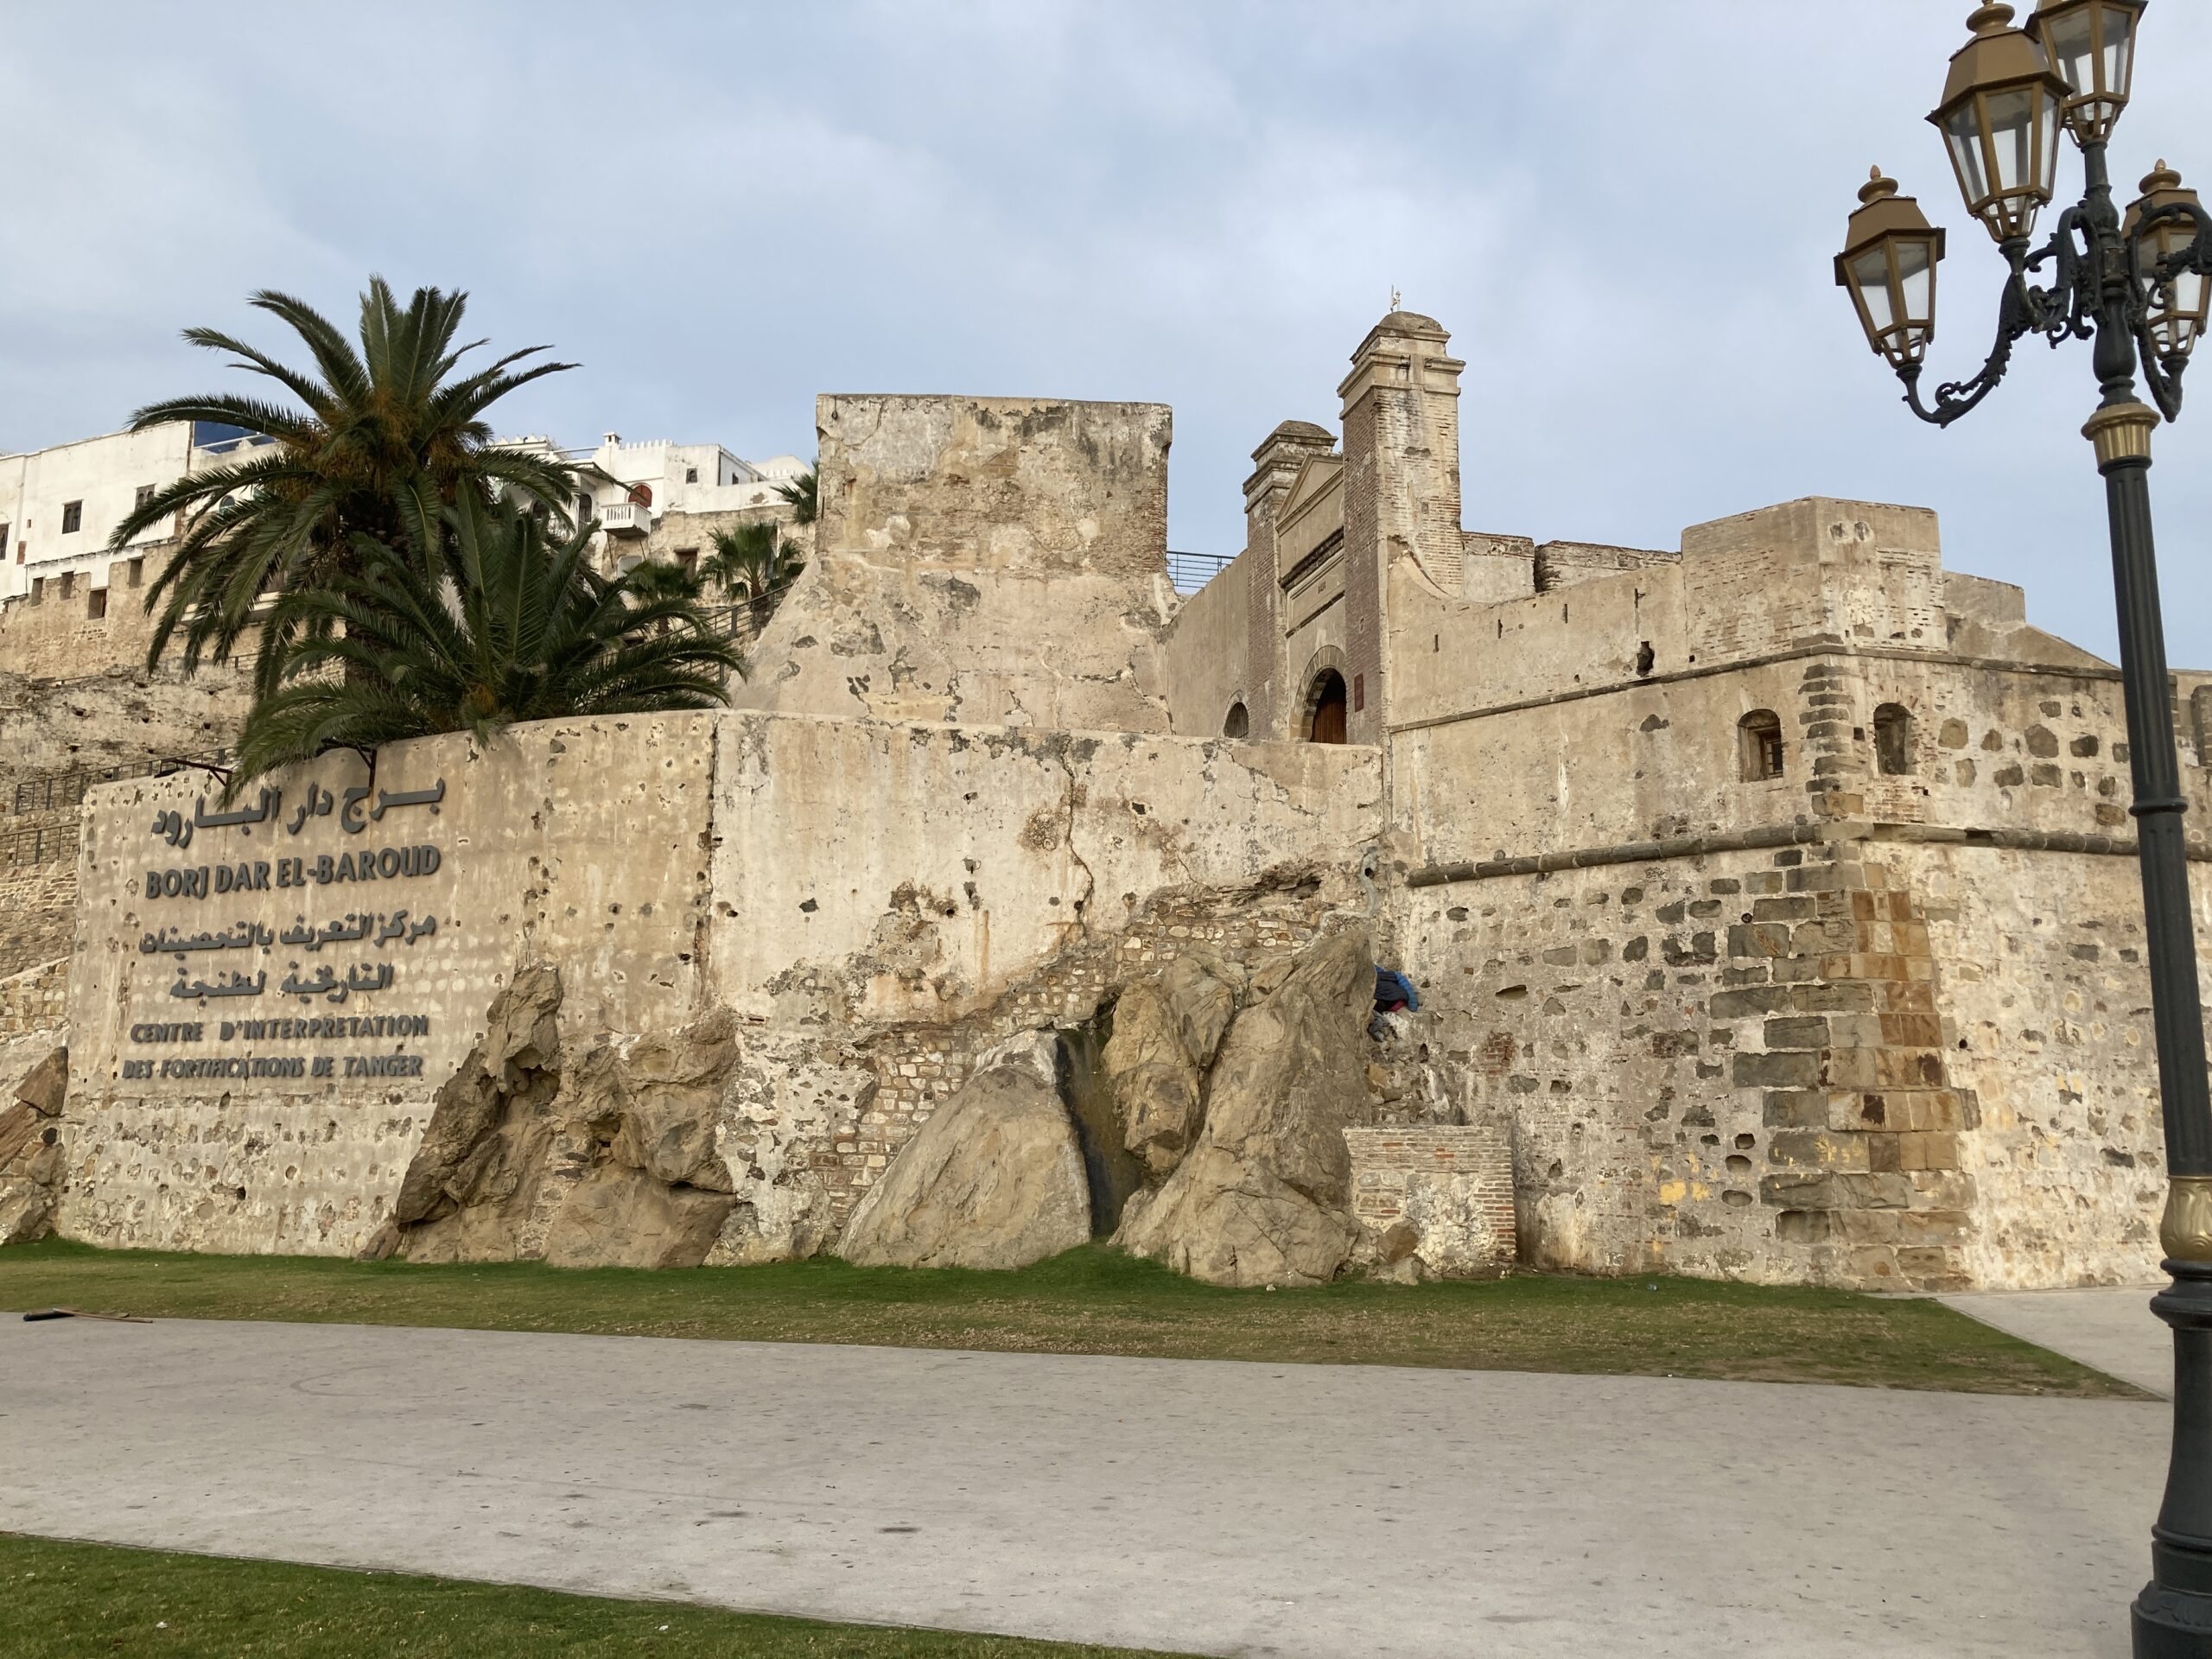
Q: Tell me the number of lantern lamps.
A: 4